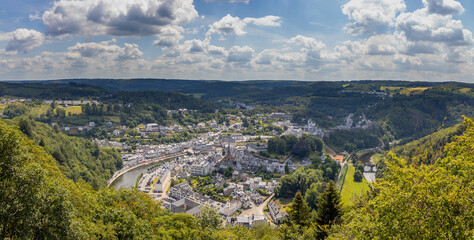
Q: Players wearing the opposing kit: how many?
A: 0